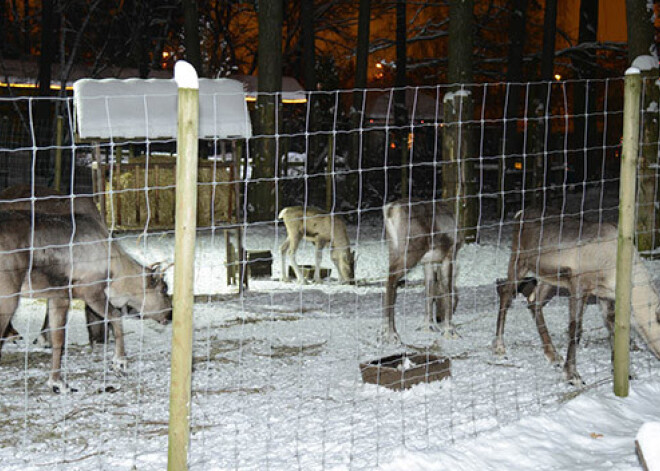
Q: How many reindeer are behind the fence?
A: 5